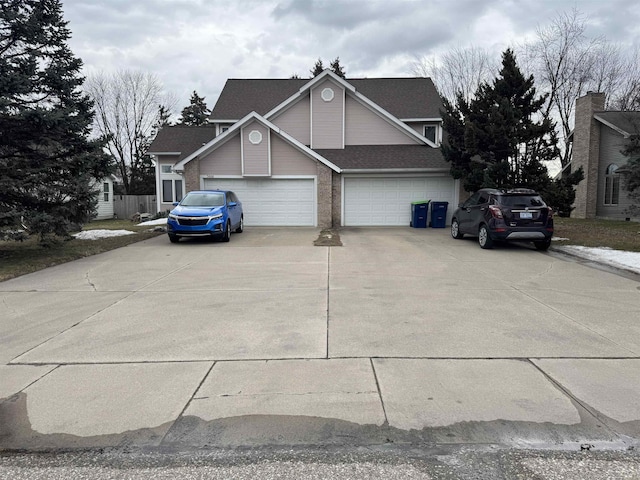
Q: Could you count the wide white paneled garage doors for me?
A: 2